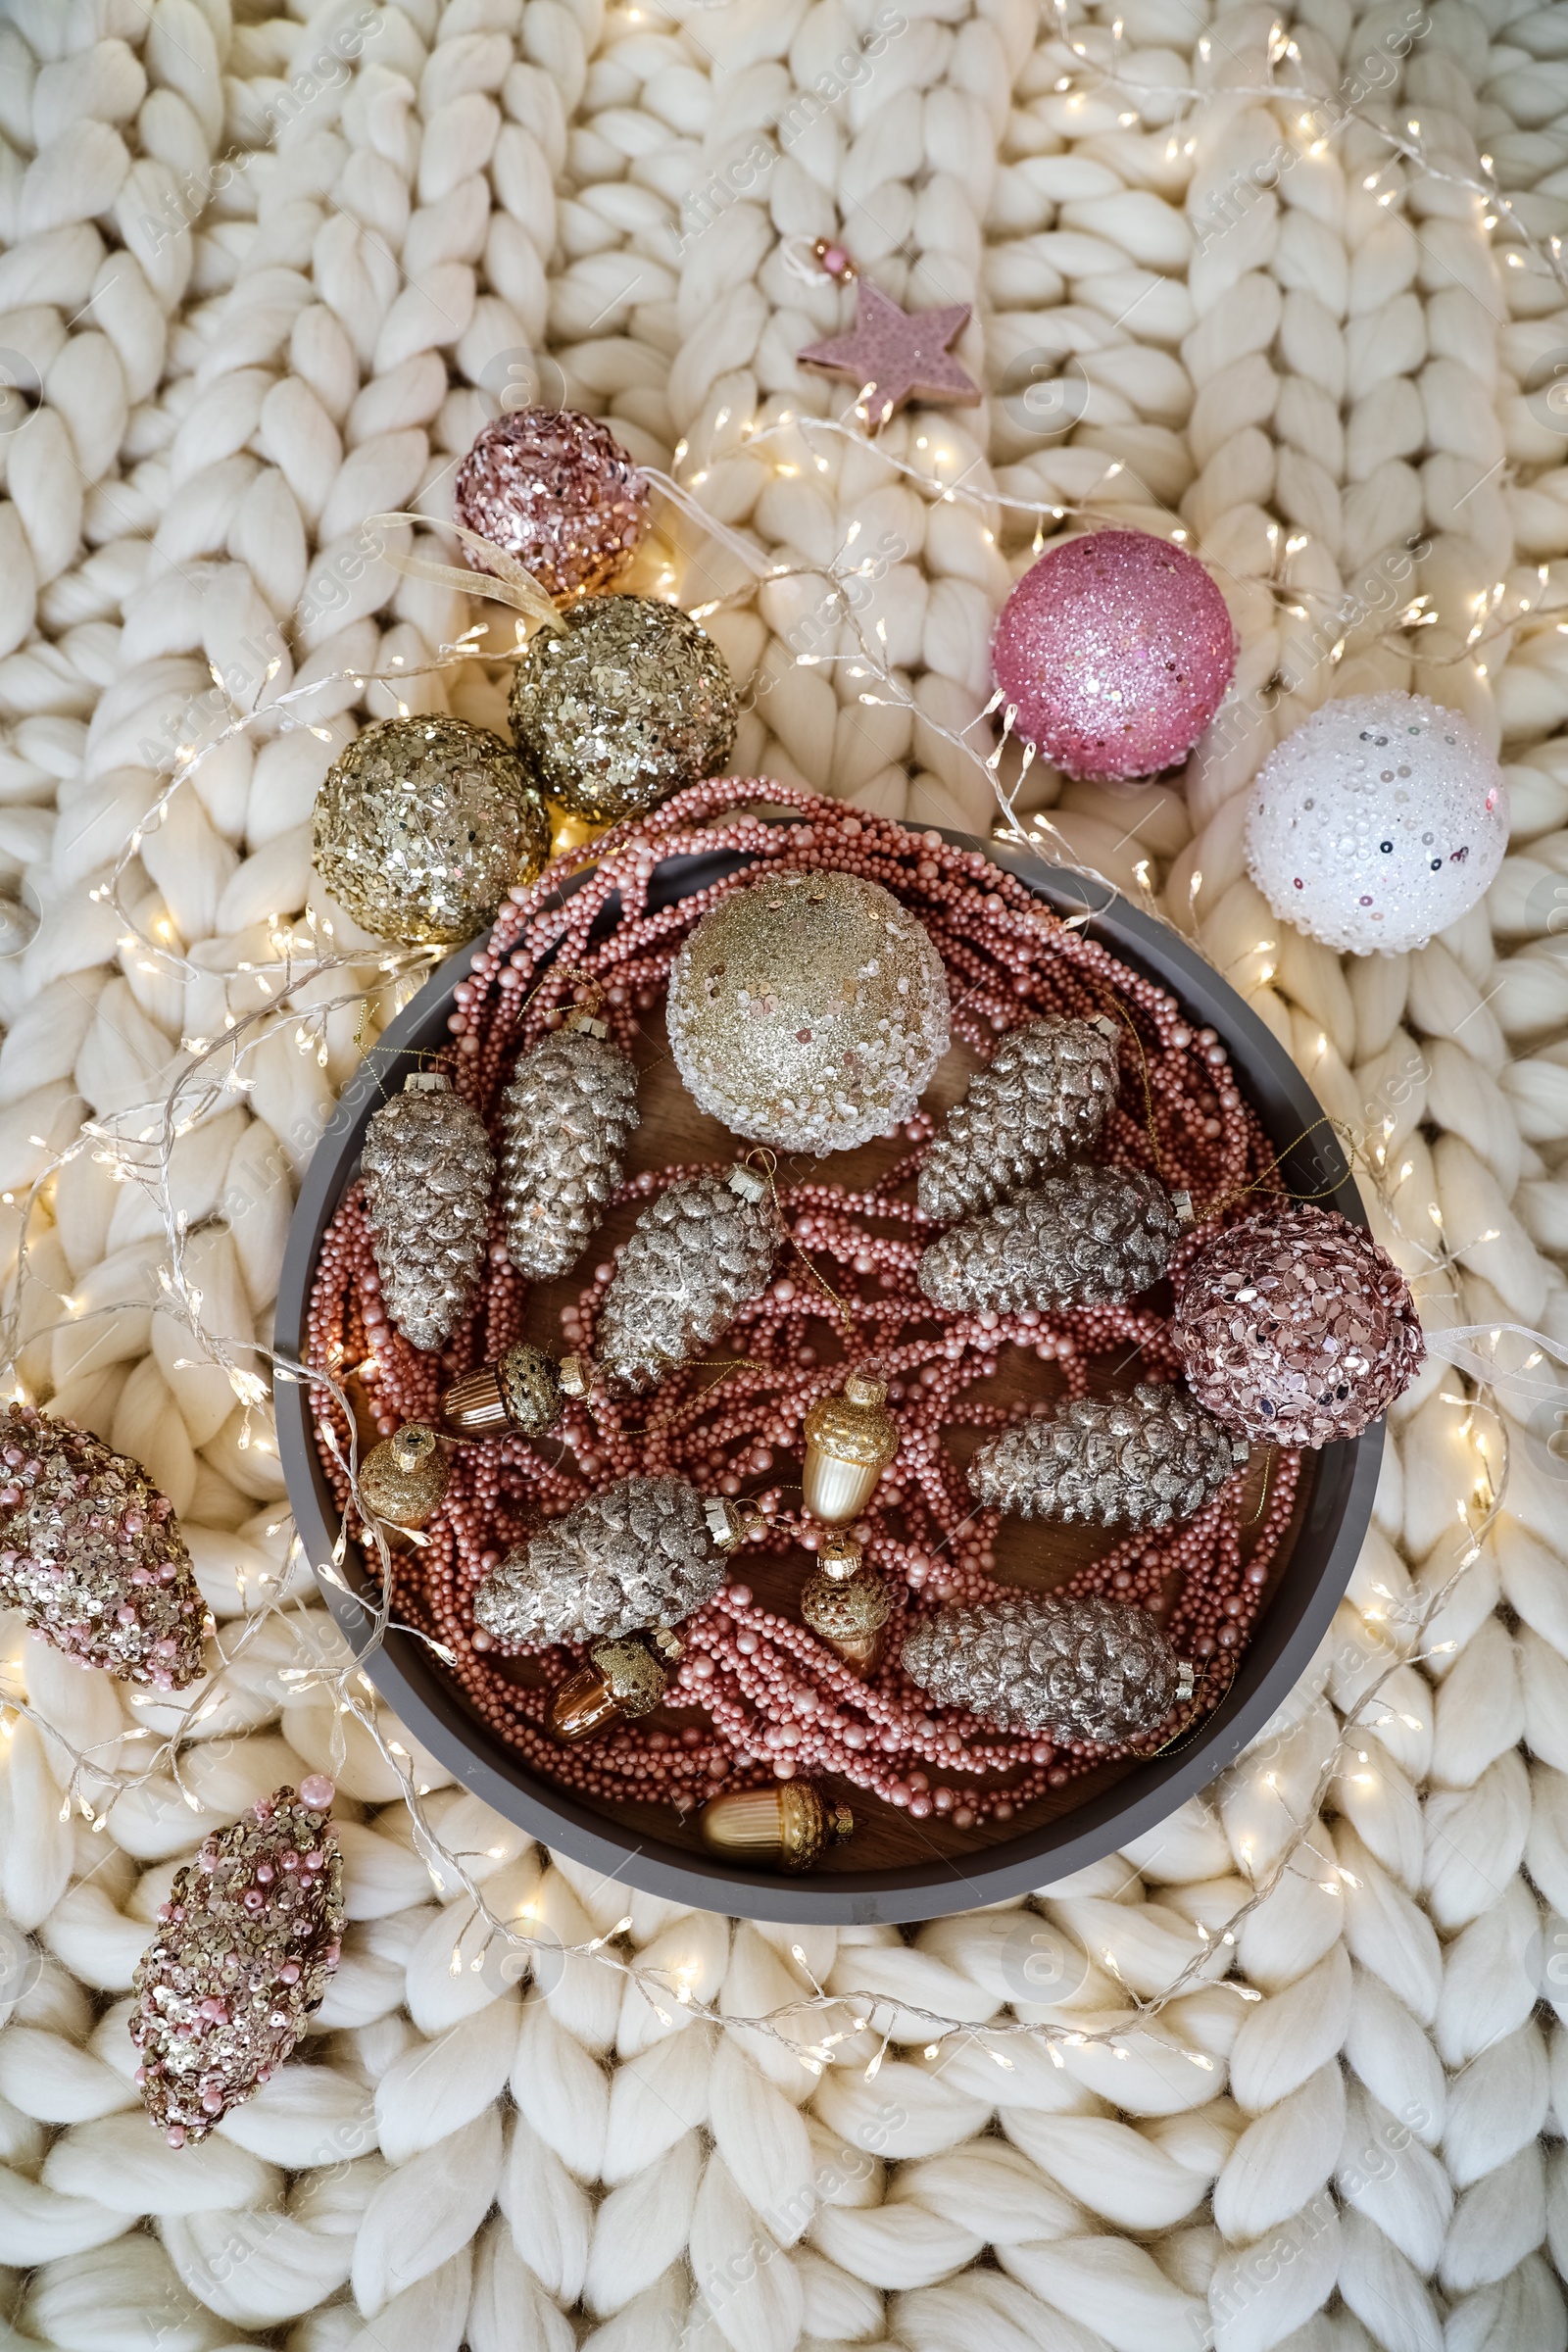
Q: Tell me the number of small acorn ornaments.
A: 6